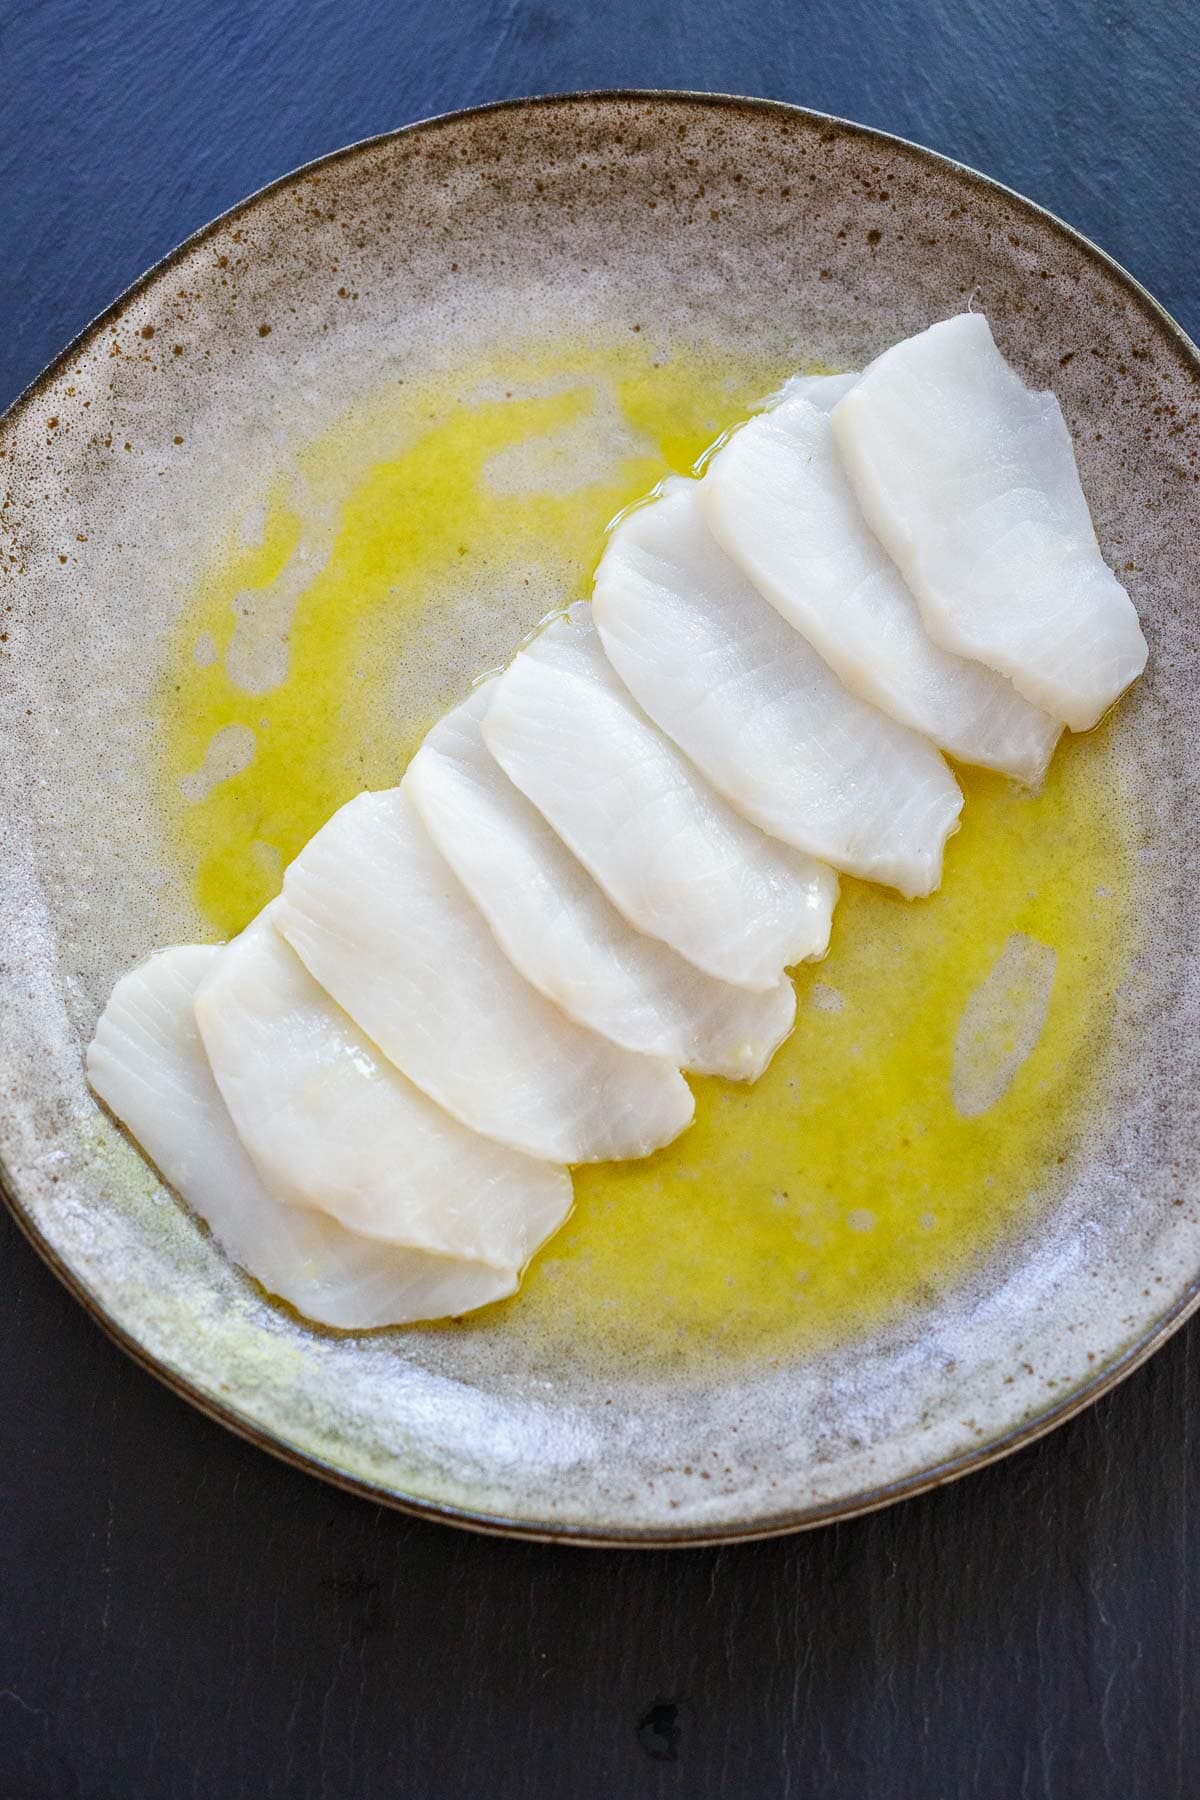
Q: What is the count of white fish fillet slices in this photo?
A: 8